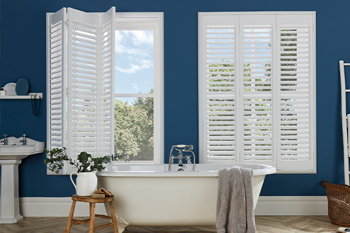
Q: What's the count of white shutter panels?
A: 6